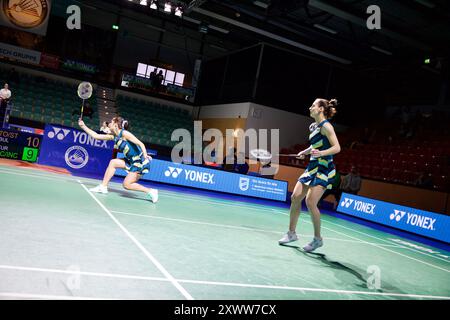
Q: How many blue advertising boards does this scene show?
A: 3